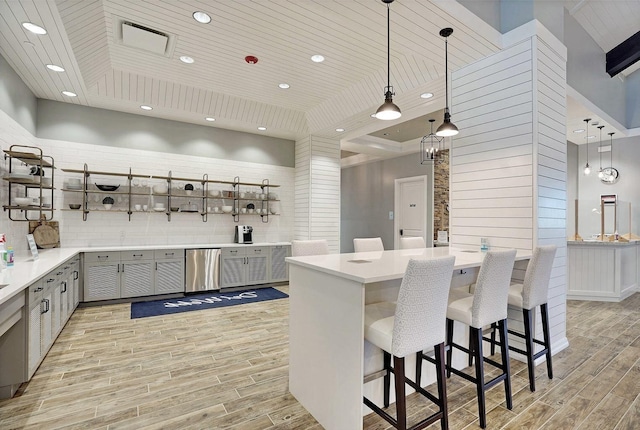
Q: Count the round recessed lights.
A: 15